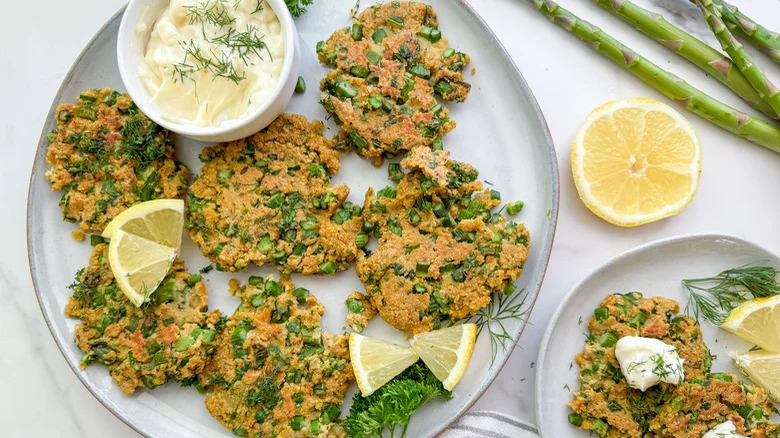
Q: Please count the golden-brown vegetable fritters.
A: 8